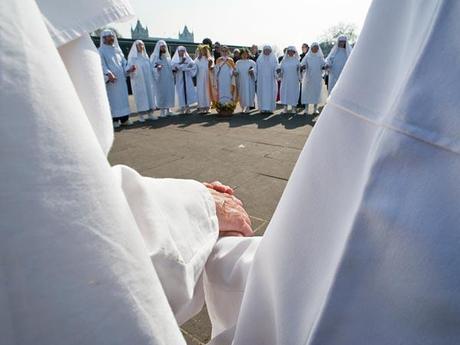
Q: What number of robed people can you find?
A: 13